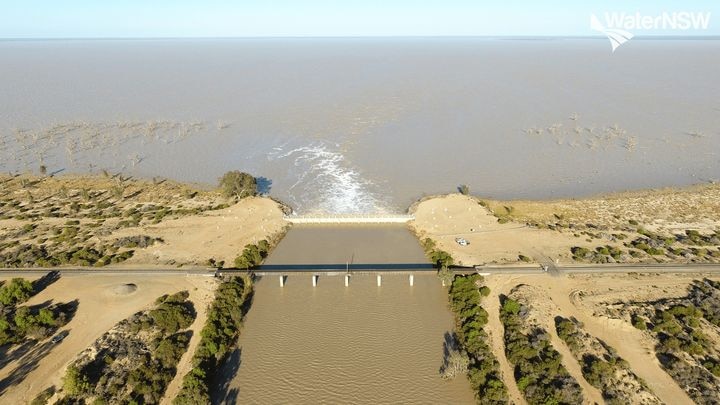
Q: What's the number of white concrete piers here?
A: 5